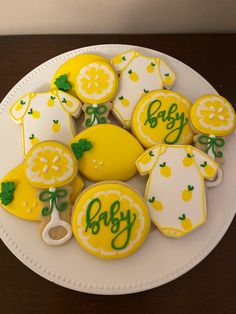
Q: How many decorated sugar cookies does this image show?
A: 11